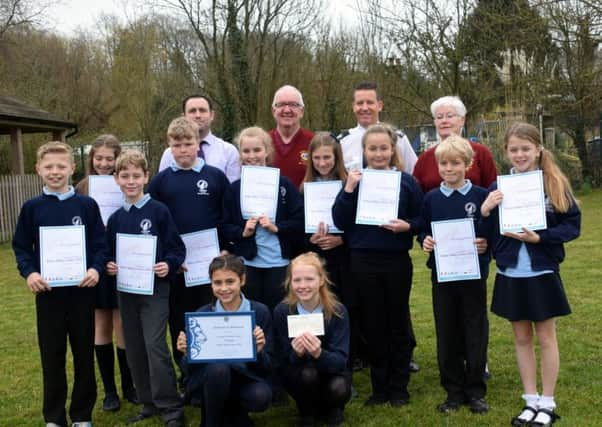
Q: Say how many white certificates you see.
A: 9